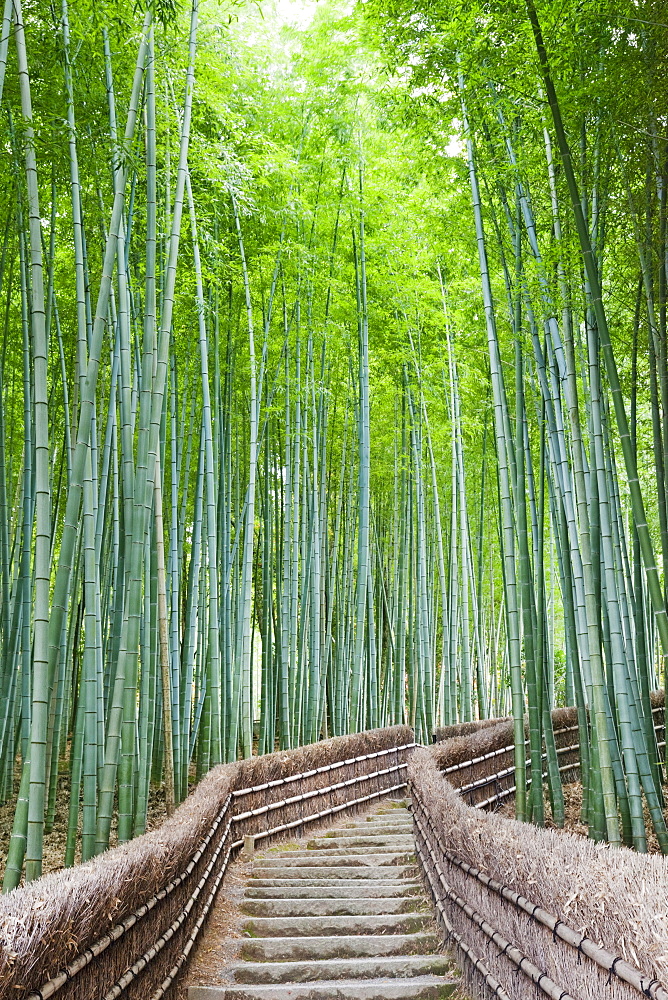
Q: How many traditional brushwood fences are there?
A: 2